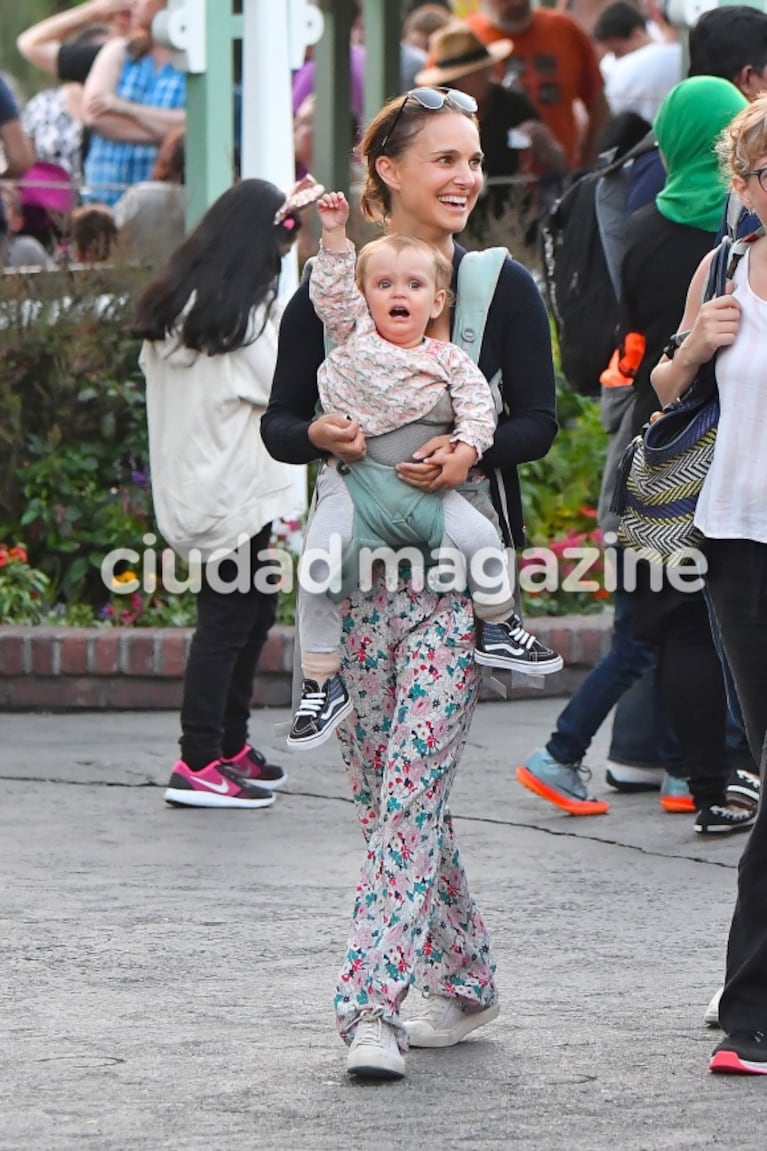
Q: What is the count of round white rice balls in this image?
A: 0